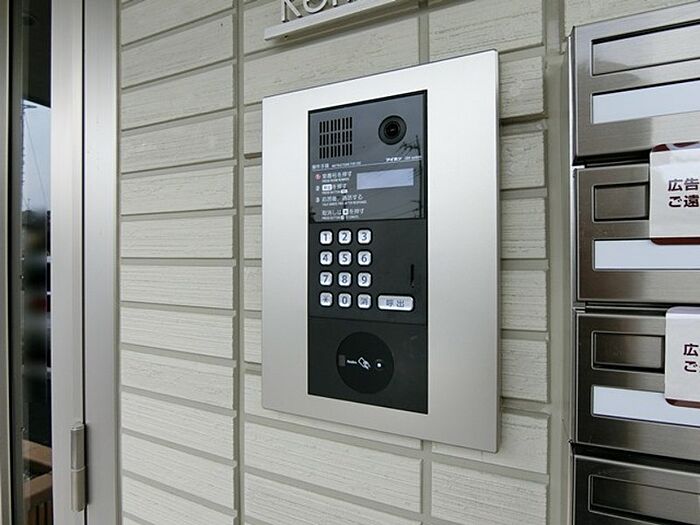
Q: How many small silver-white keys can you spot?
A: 12